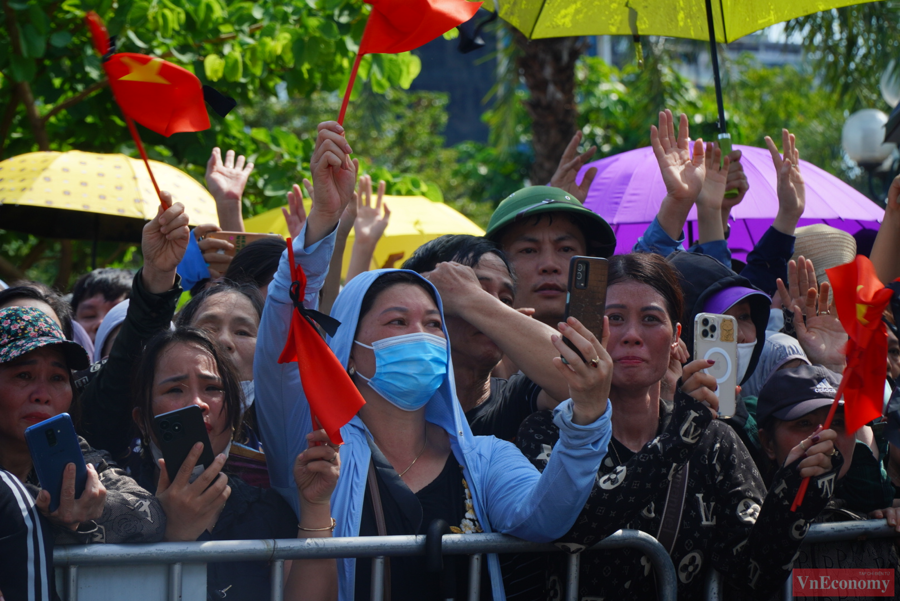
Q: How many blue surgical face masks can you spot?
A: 1